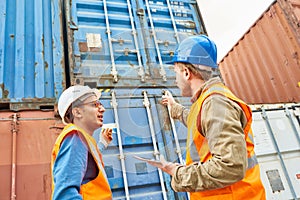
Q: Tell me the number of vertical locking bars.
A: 10